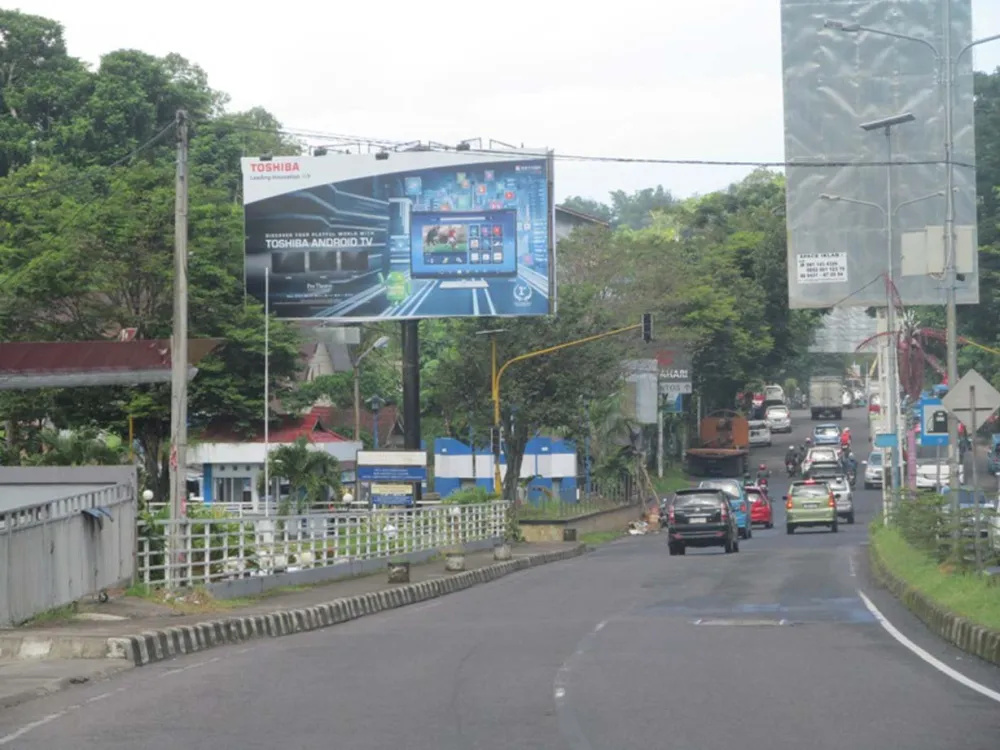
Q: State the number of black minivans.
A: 1